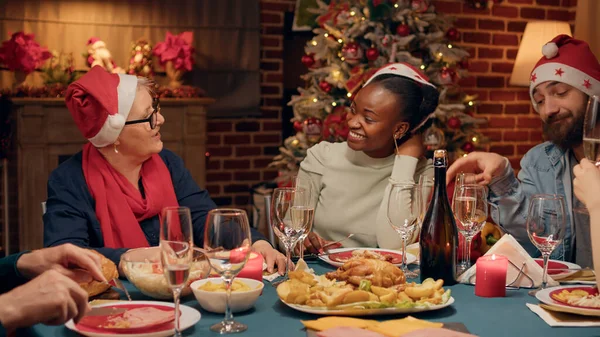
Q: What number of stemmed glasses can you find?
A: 10